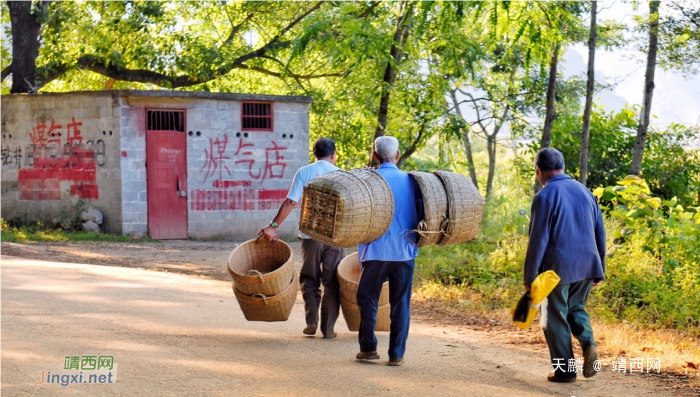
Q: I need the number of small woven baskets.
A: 4